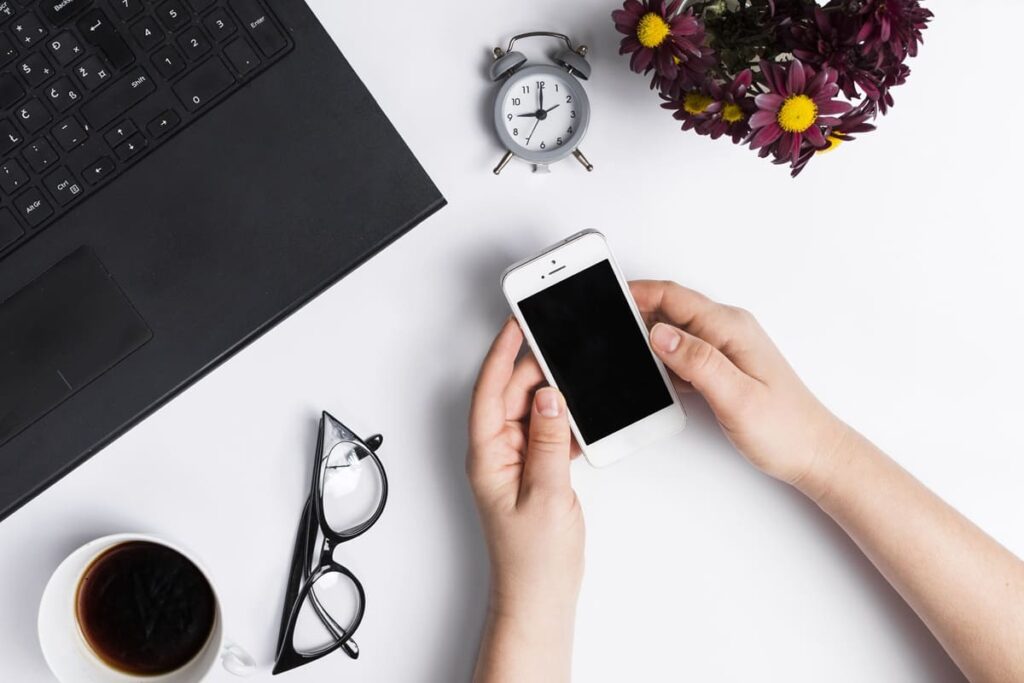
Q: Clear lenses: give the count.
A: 2